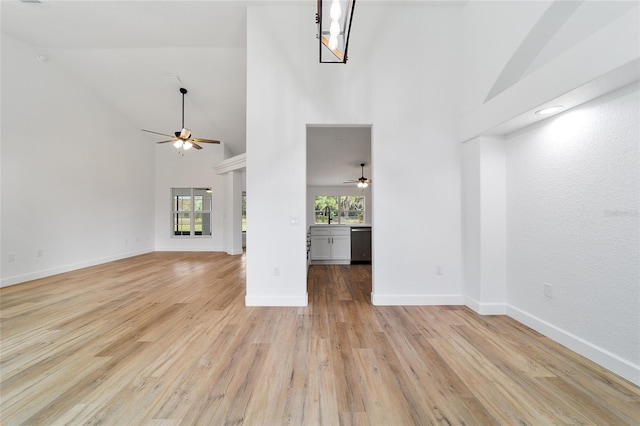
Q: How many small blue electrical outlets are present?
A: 0